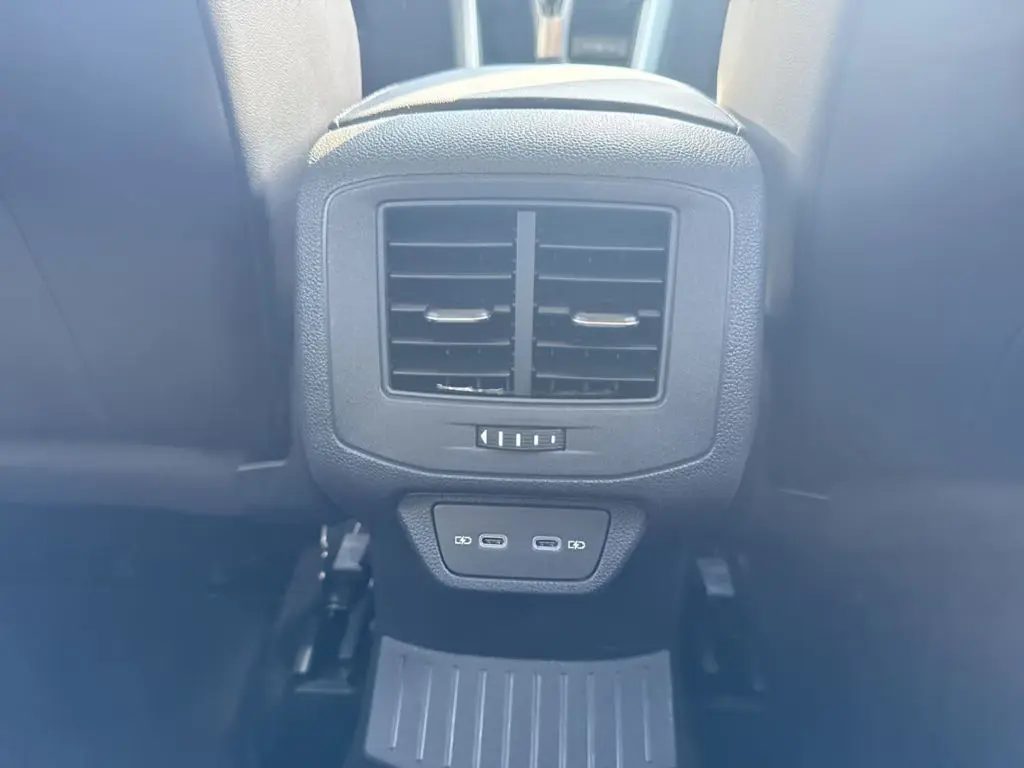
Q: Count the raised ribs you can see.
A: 10